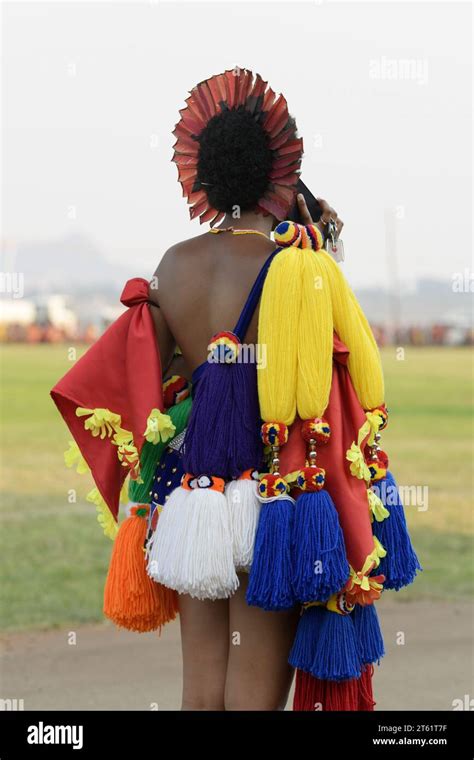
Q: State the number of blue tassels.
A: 6